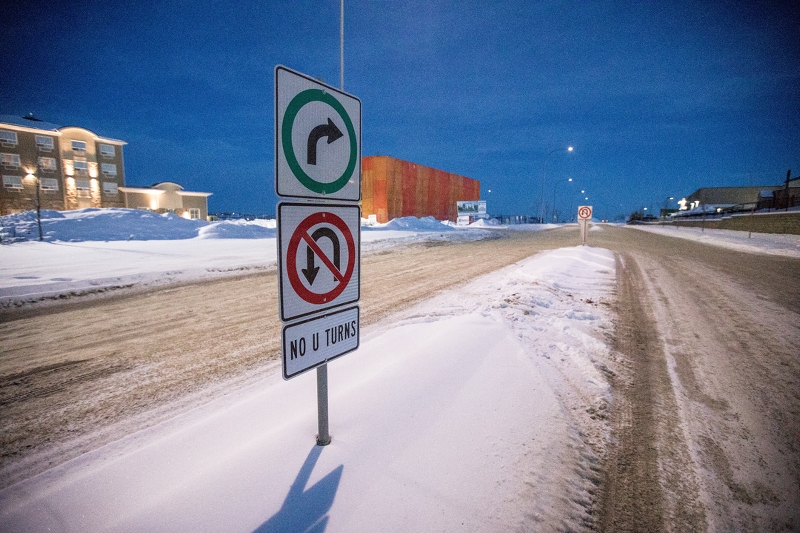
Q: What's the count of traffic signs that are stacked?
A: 3